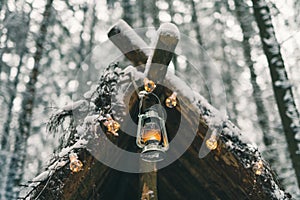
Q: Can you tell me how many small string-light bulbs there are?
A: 6